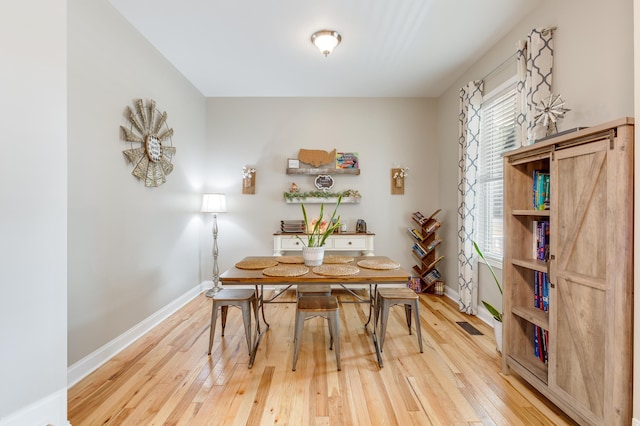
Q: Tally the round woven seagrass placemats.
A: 6